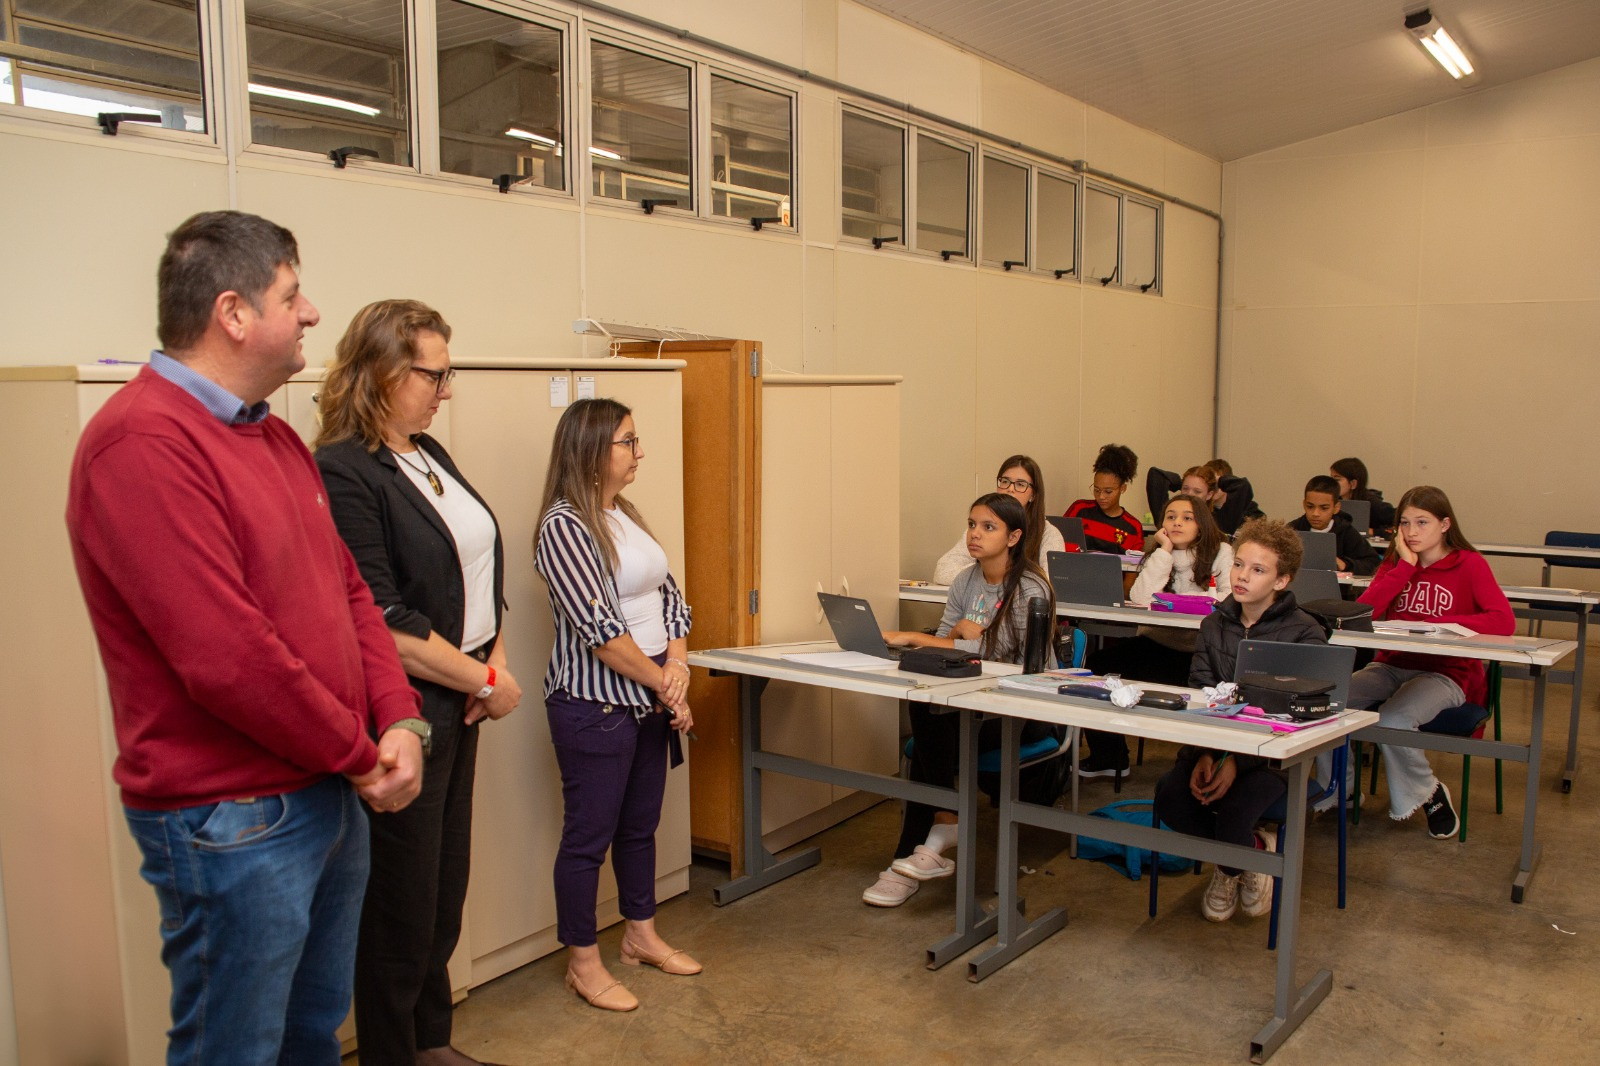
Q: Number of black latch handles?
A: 11